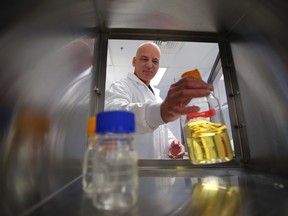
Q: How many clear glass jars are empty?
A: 2